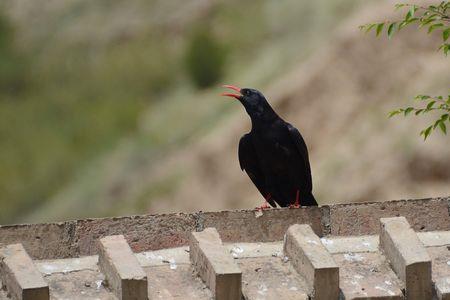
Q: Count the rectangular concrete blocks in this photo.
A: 5